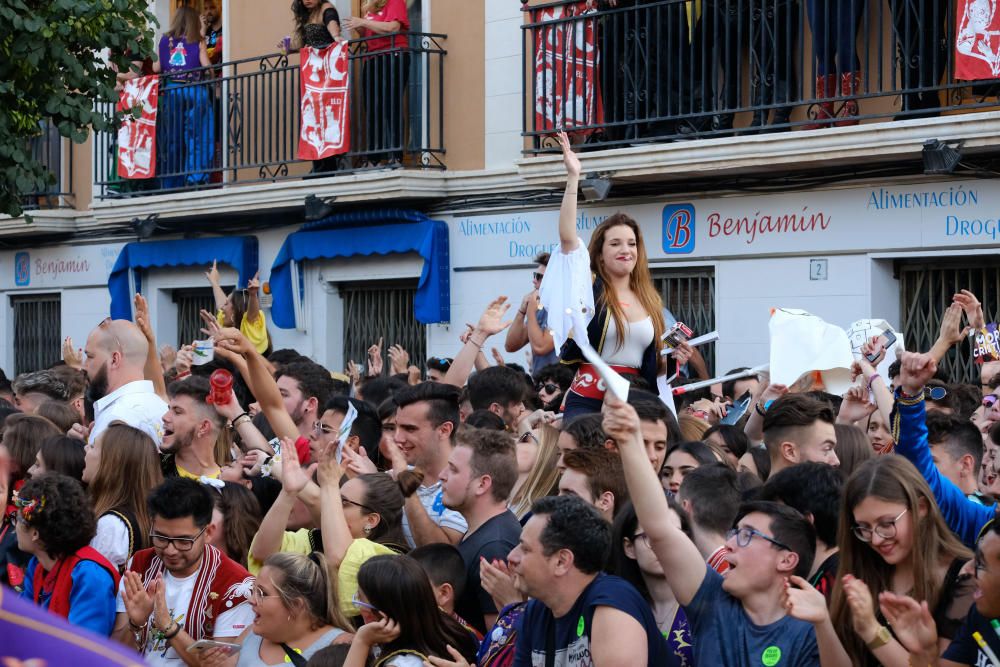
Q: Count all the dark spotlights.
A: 4